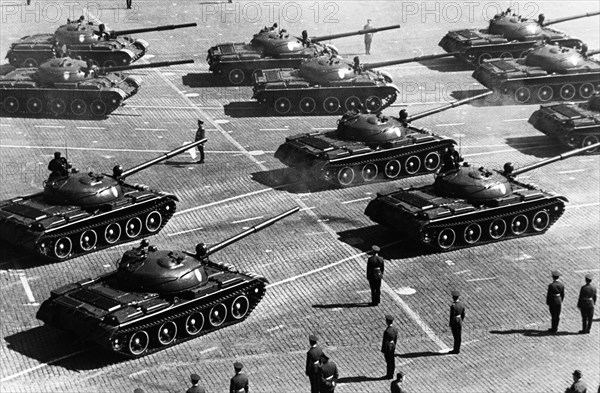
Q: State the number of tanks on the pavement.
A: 11